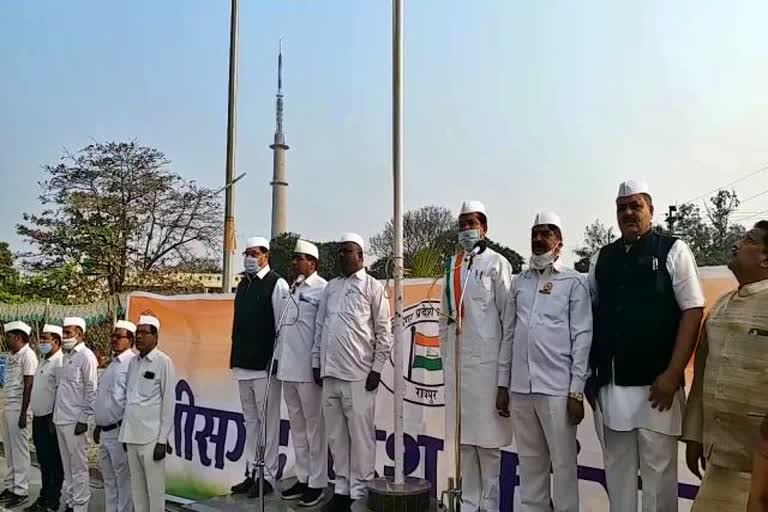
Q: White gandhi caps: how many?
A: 11